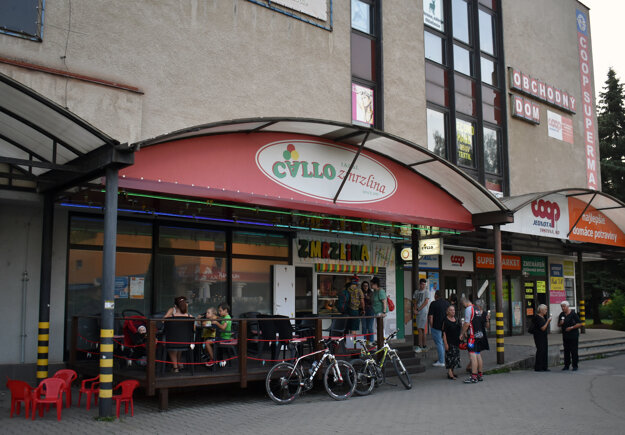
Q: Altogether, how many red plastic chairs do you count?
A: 5